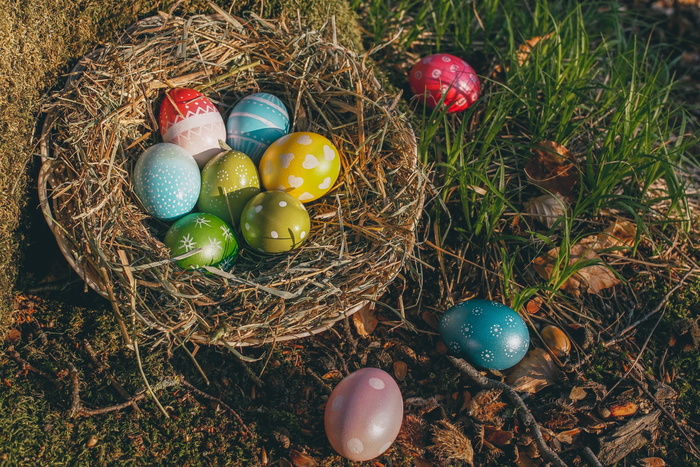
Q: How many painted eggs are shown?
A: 10